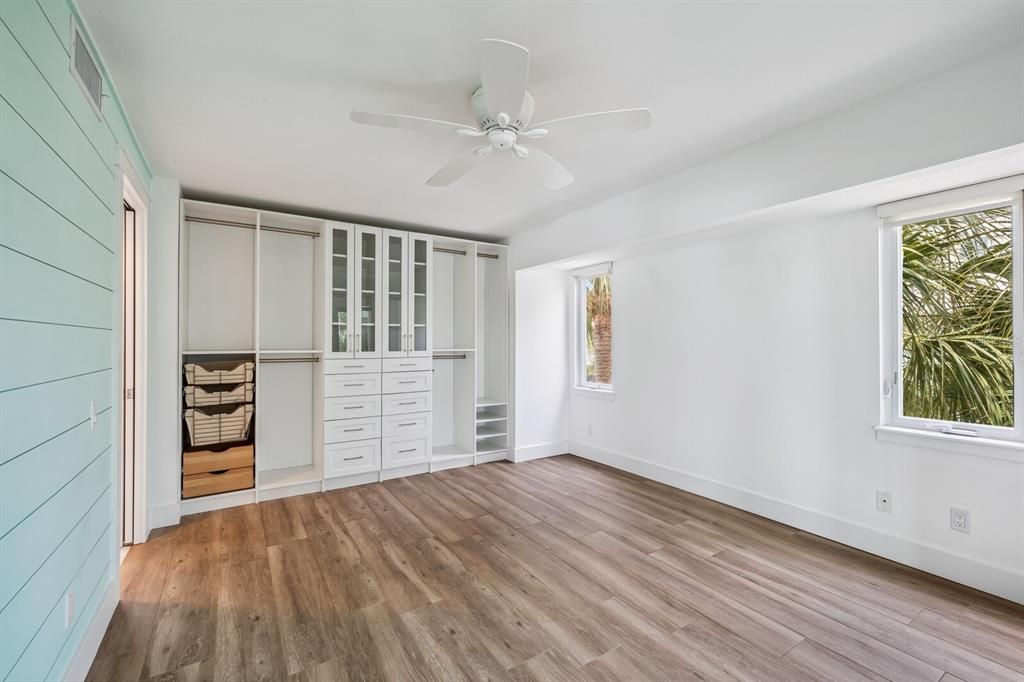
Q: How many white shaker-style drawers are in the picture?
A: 10